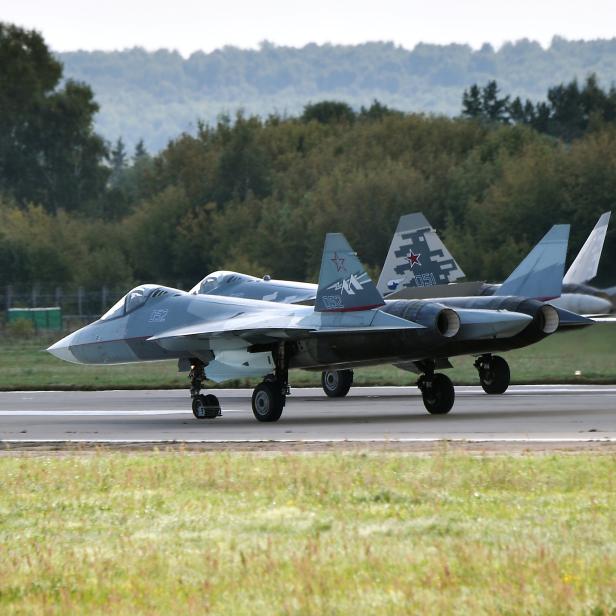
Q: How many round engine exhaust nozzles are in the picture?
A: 2